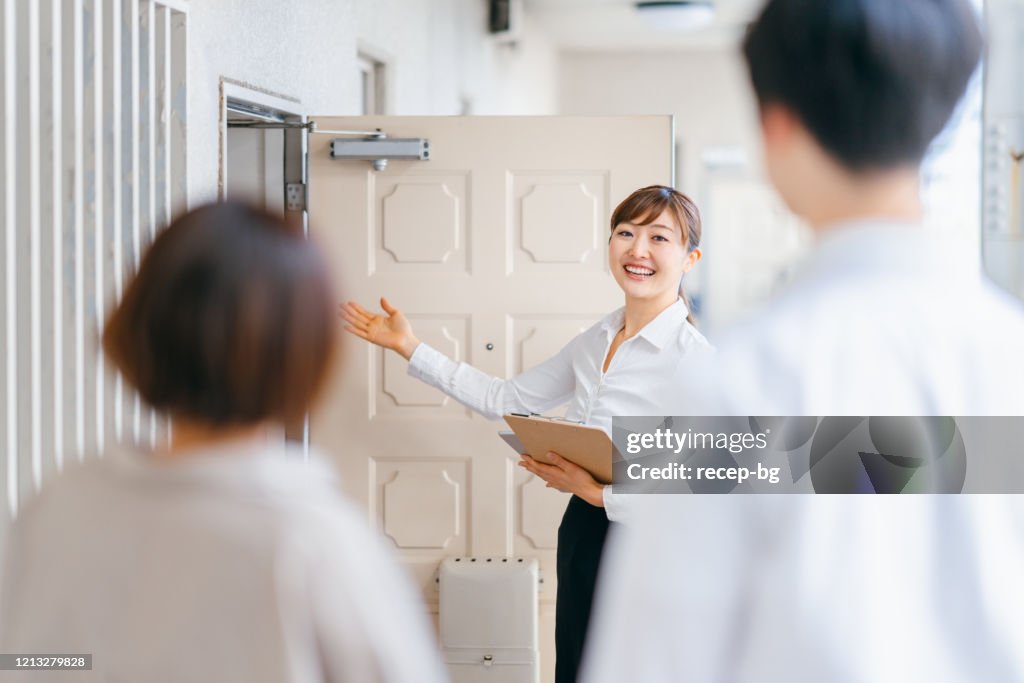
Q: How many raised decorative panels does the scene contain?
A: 6